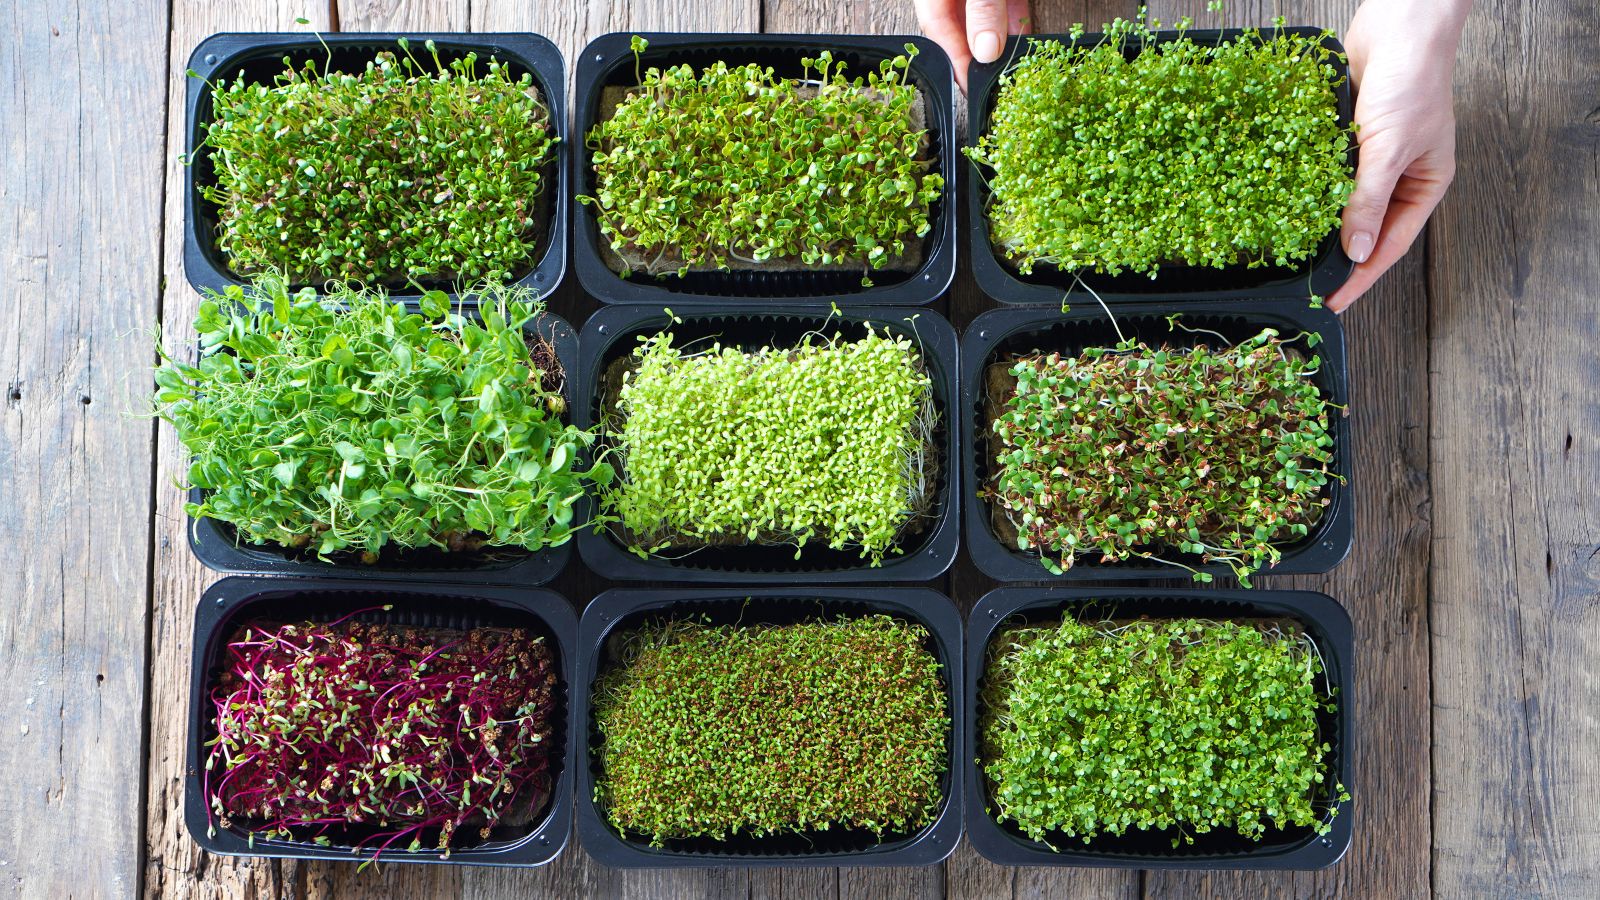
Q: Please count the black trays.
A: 9